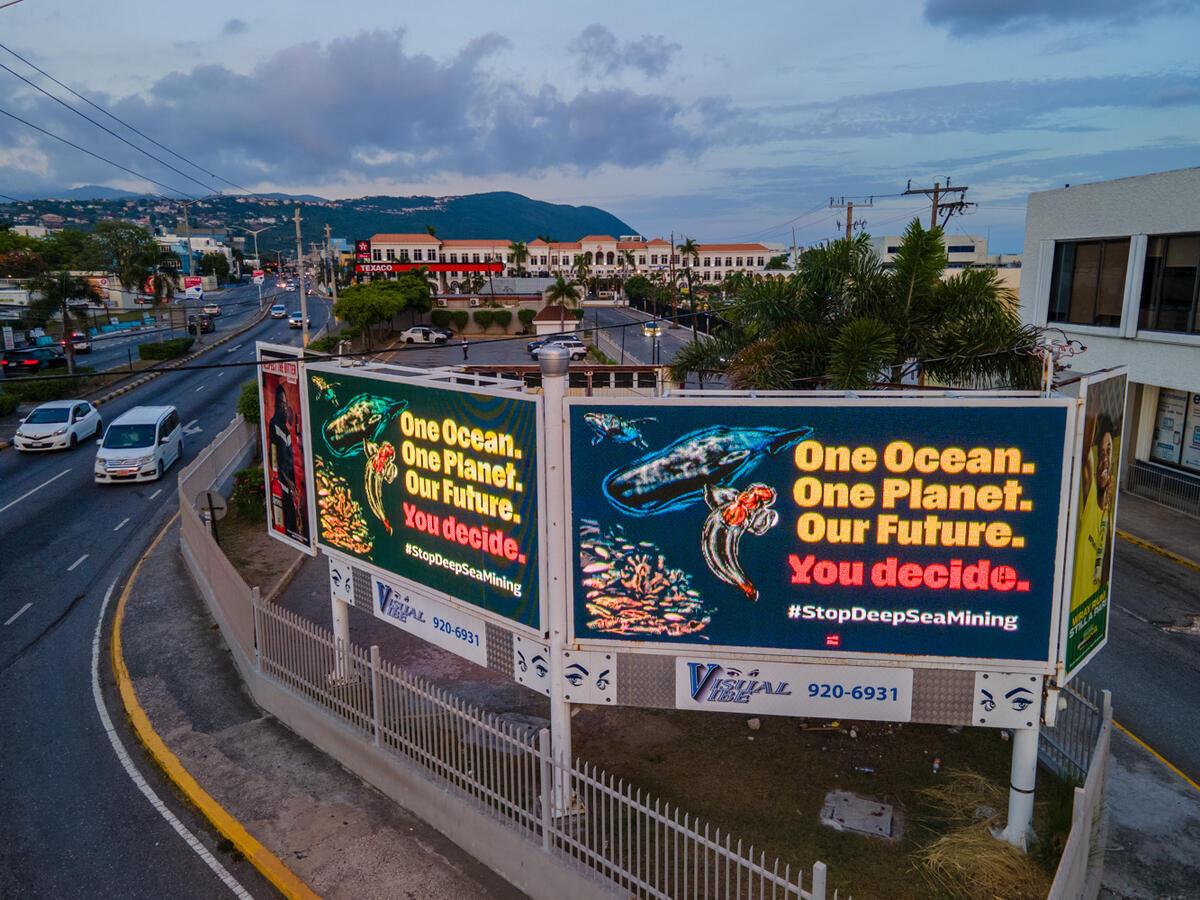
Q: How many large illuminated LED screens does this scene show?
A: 2